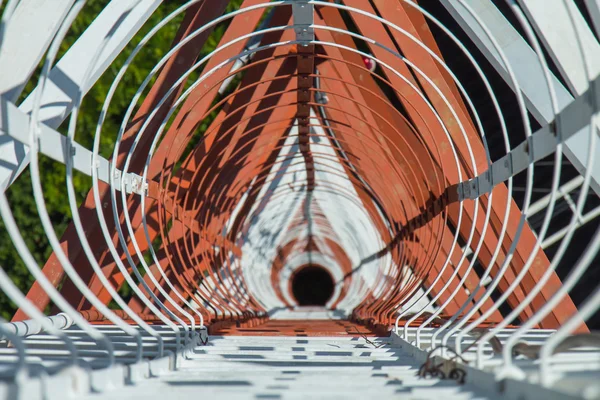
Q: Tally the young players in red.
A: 0